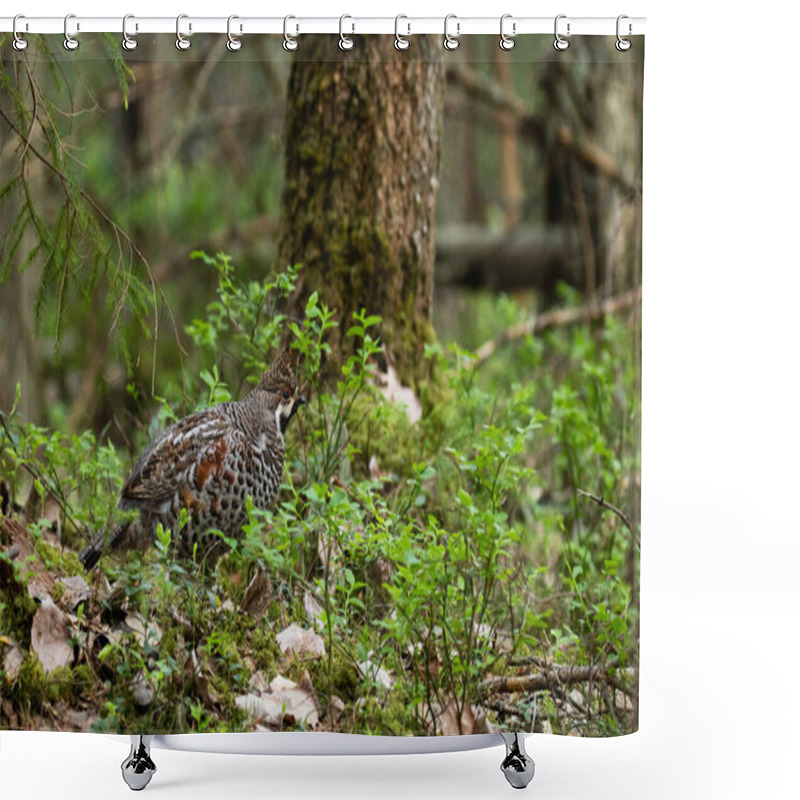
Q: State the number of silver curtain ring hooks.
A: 12